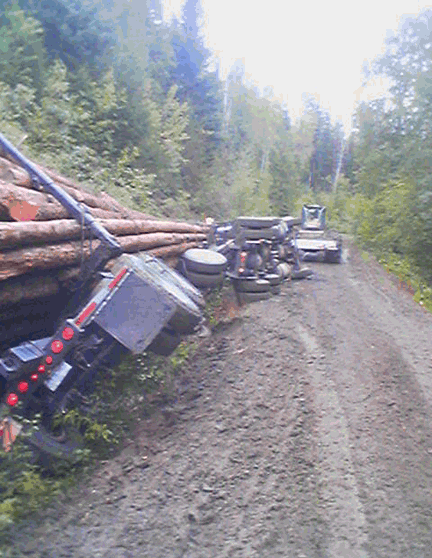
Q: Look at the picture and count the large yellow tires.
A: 0